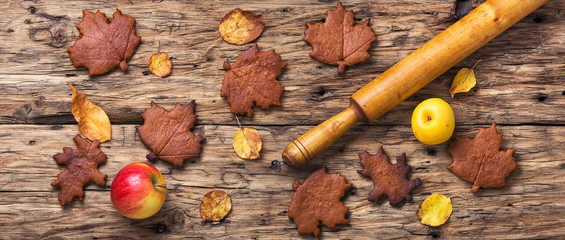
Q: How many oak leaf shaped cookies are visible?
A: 2